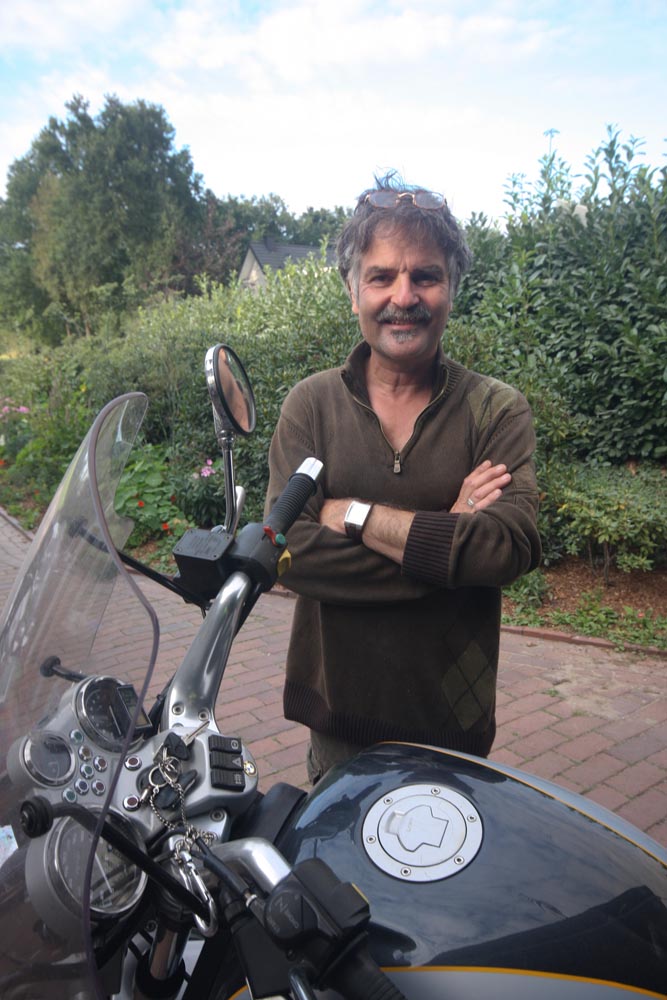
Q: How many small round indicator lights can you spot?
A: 9